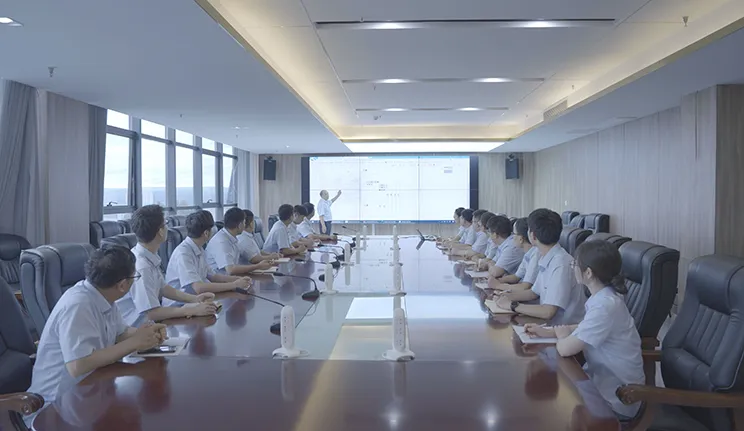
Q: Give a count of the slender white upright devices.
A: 10